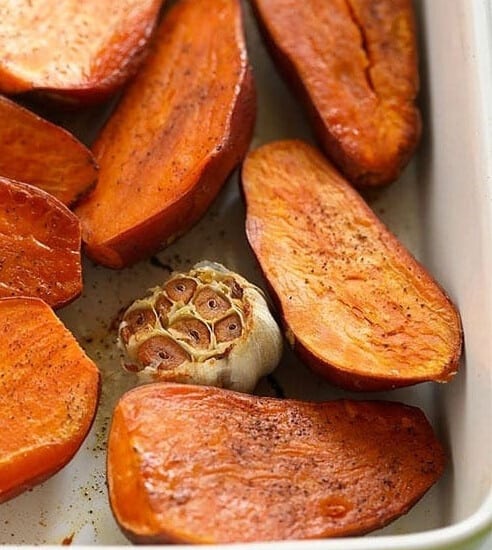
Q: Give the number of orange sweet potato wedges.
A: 8